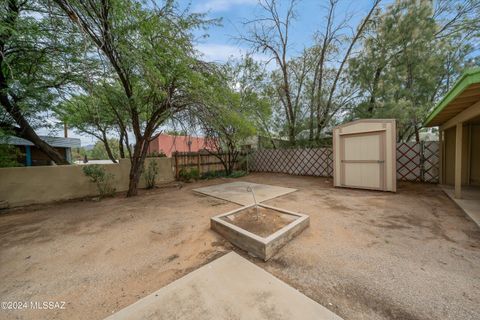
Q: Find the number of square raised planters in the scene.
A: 1